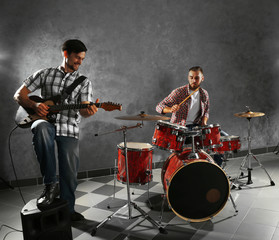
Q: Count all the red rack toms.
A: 2